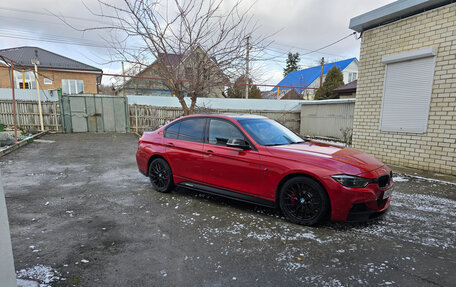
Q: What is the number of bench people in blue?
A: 0